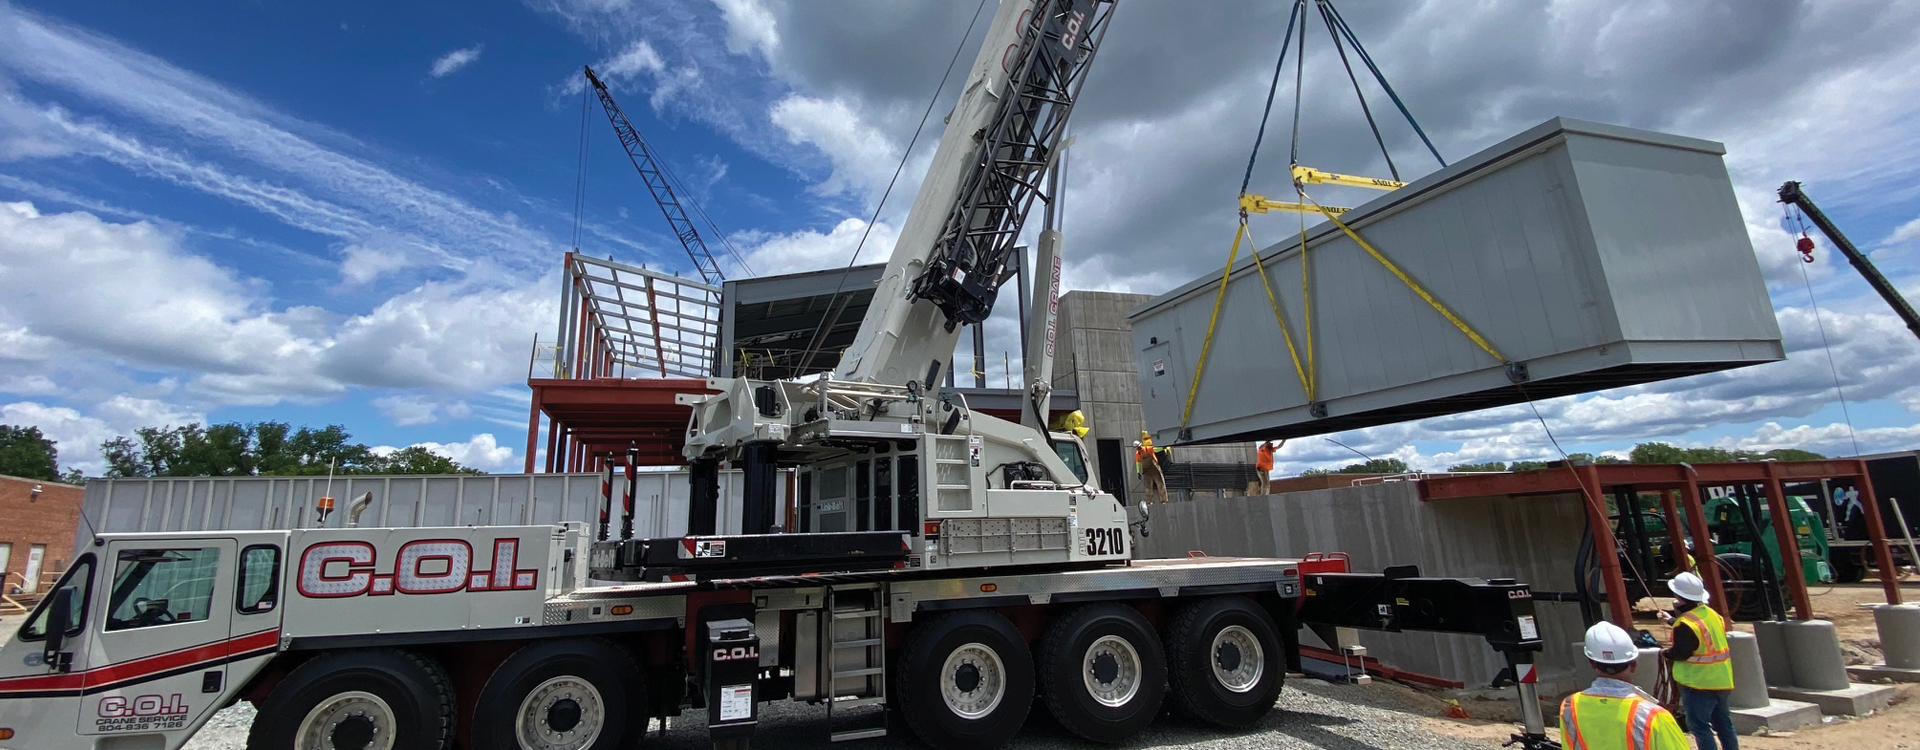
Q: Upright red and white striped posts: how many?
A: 2